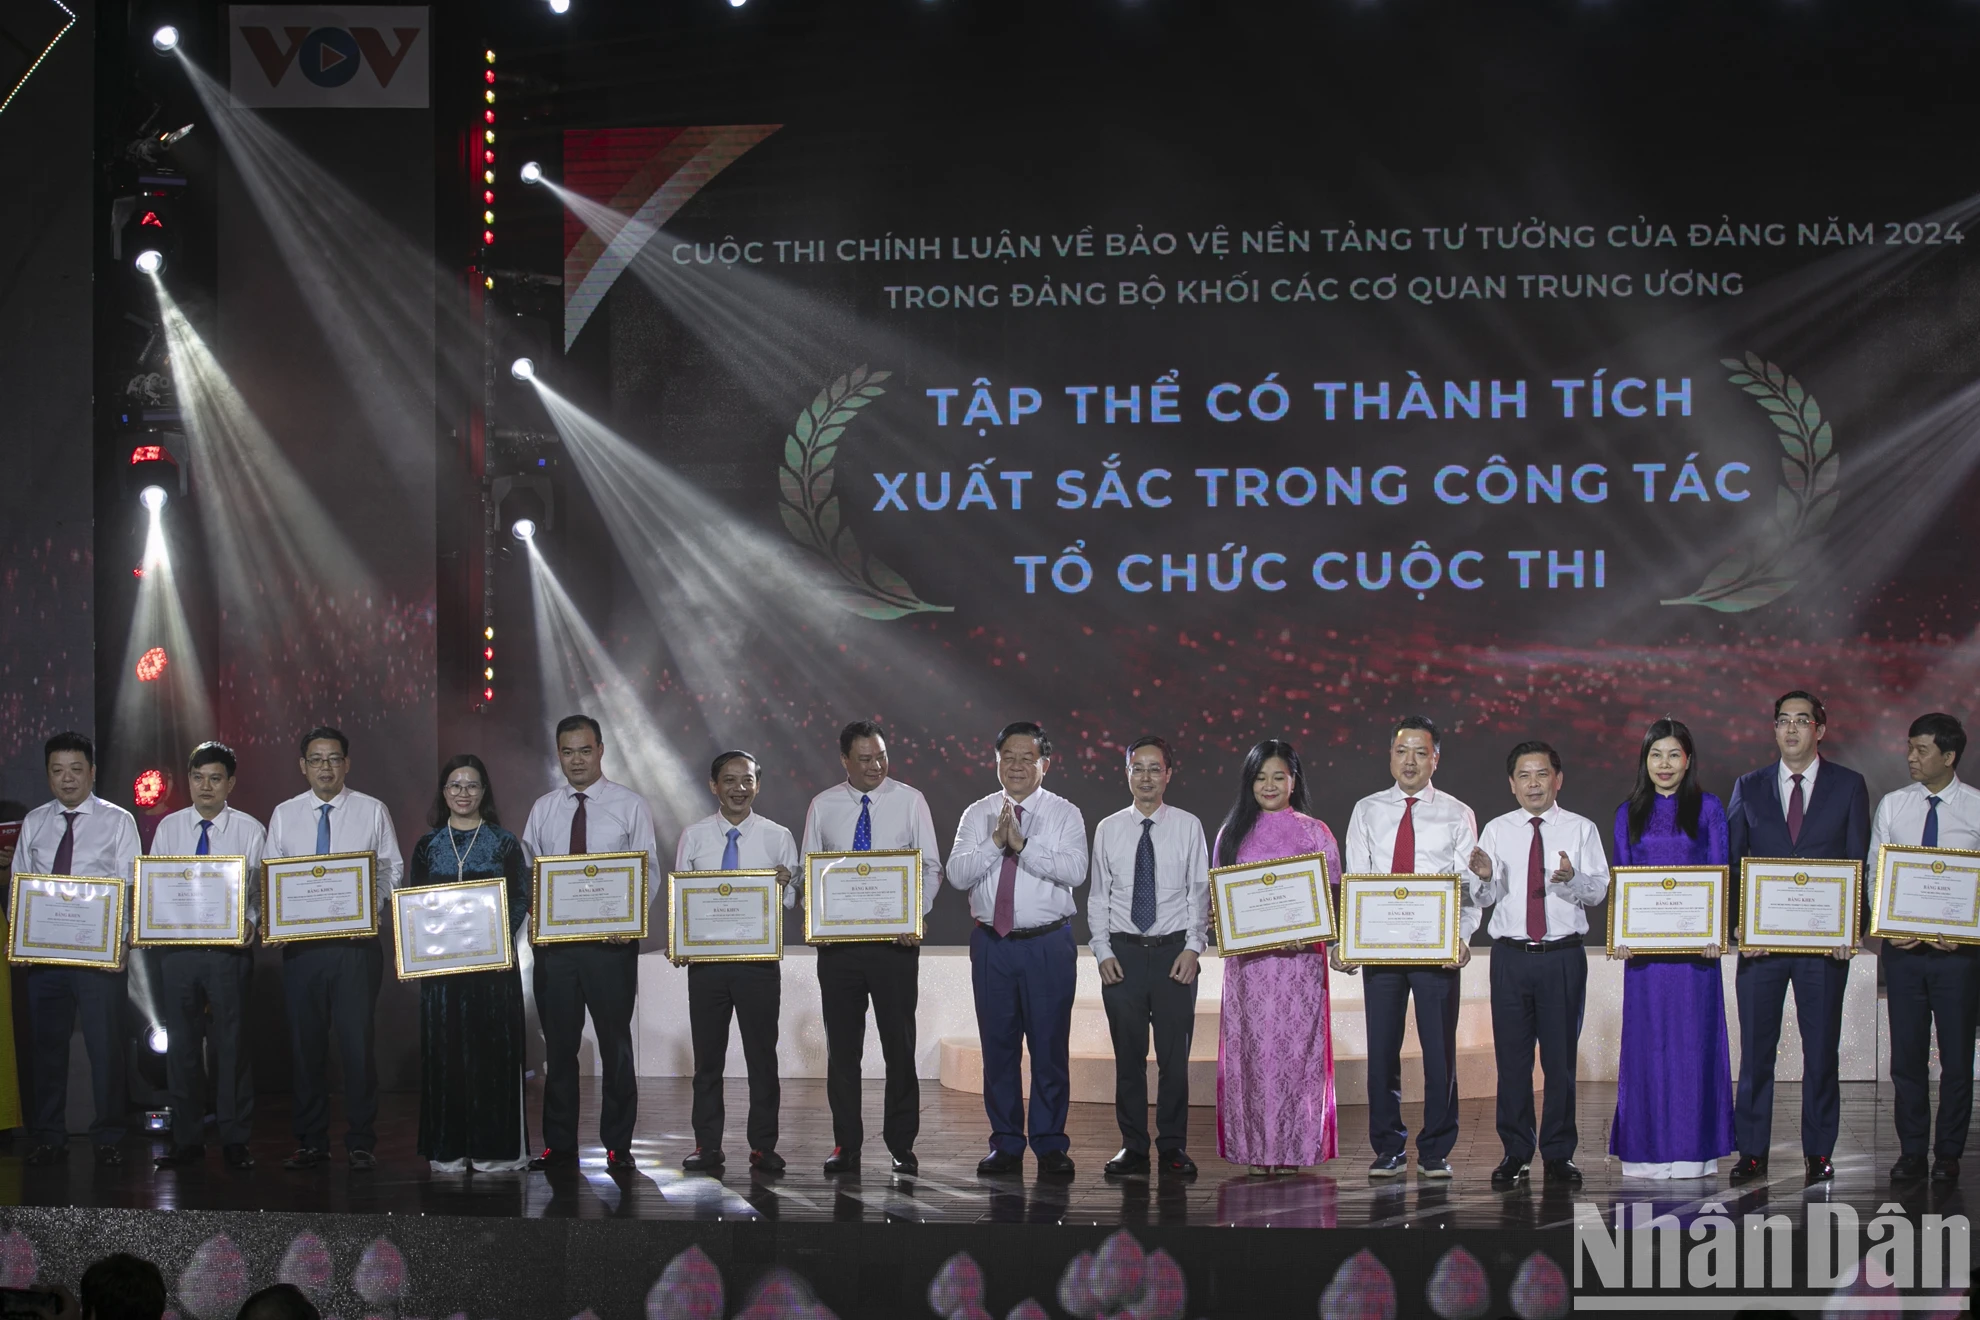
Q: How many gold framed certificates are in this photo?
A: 12